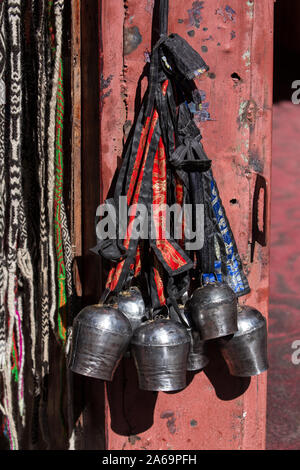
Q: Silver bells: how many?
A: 6